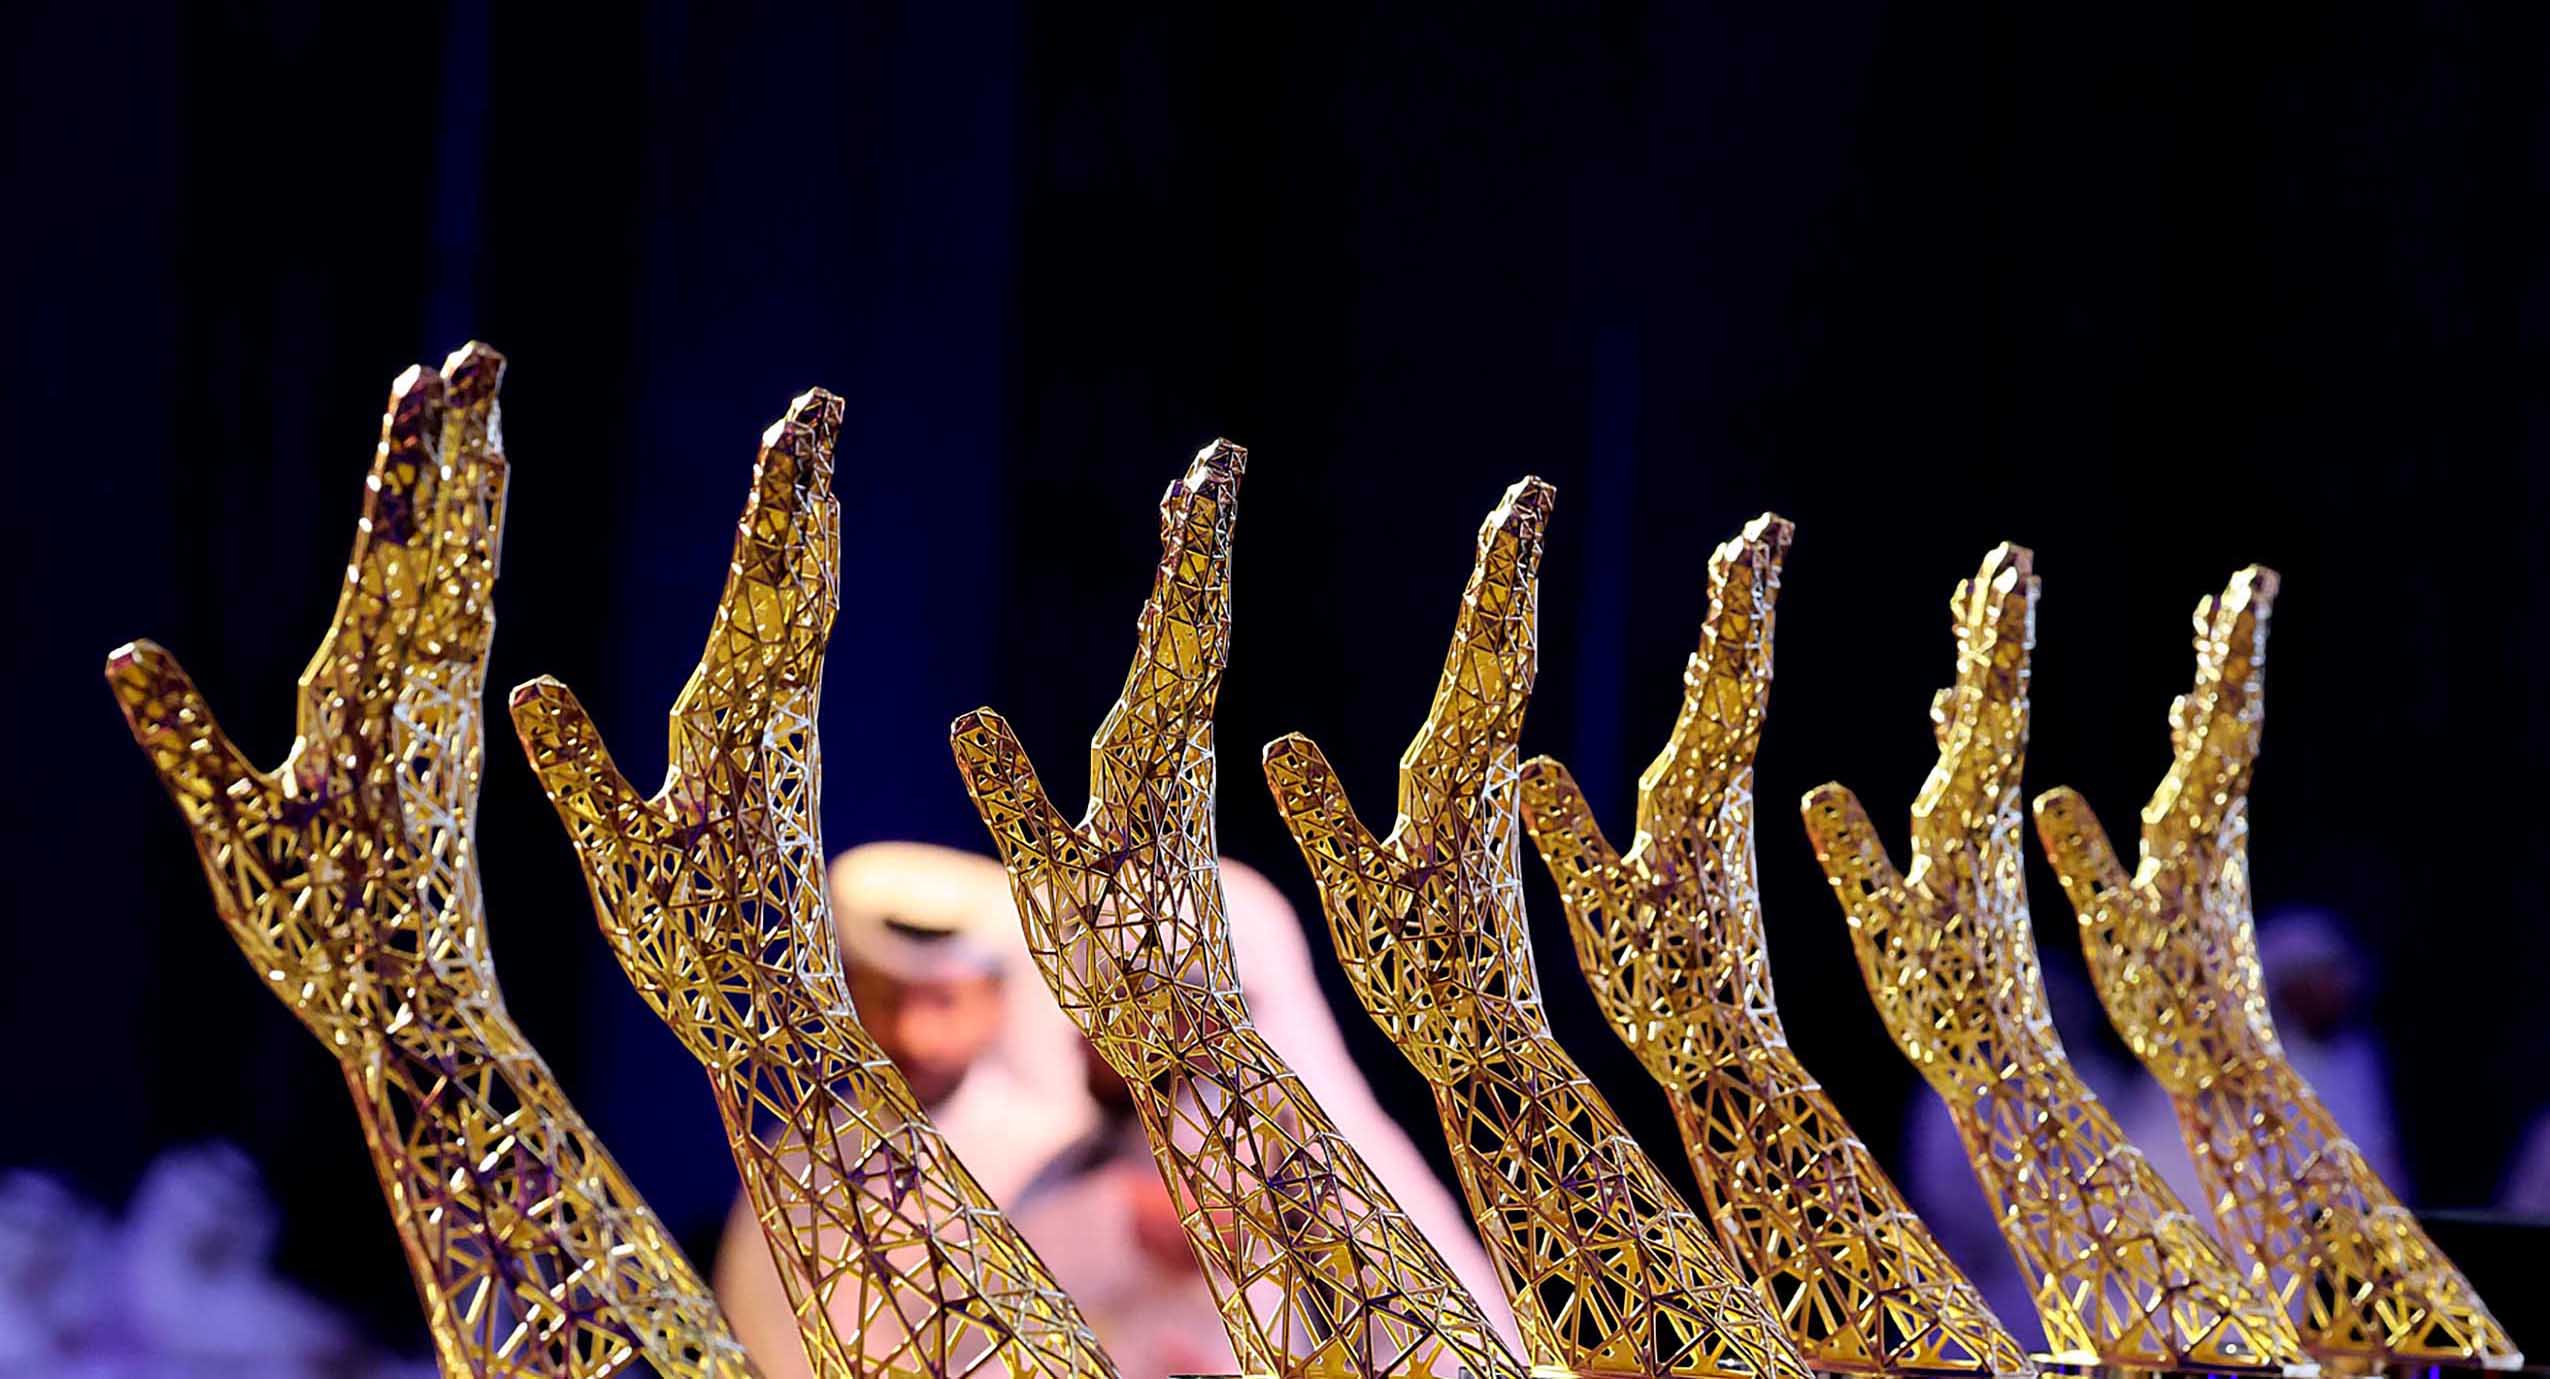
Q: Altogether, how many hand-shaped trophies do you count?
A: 7